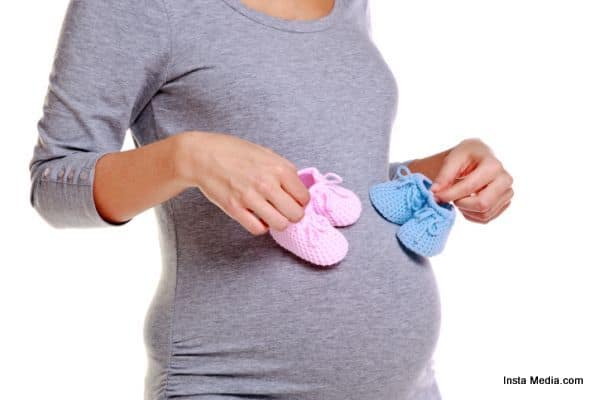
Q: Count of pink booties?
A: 2